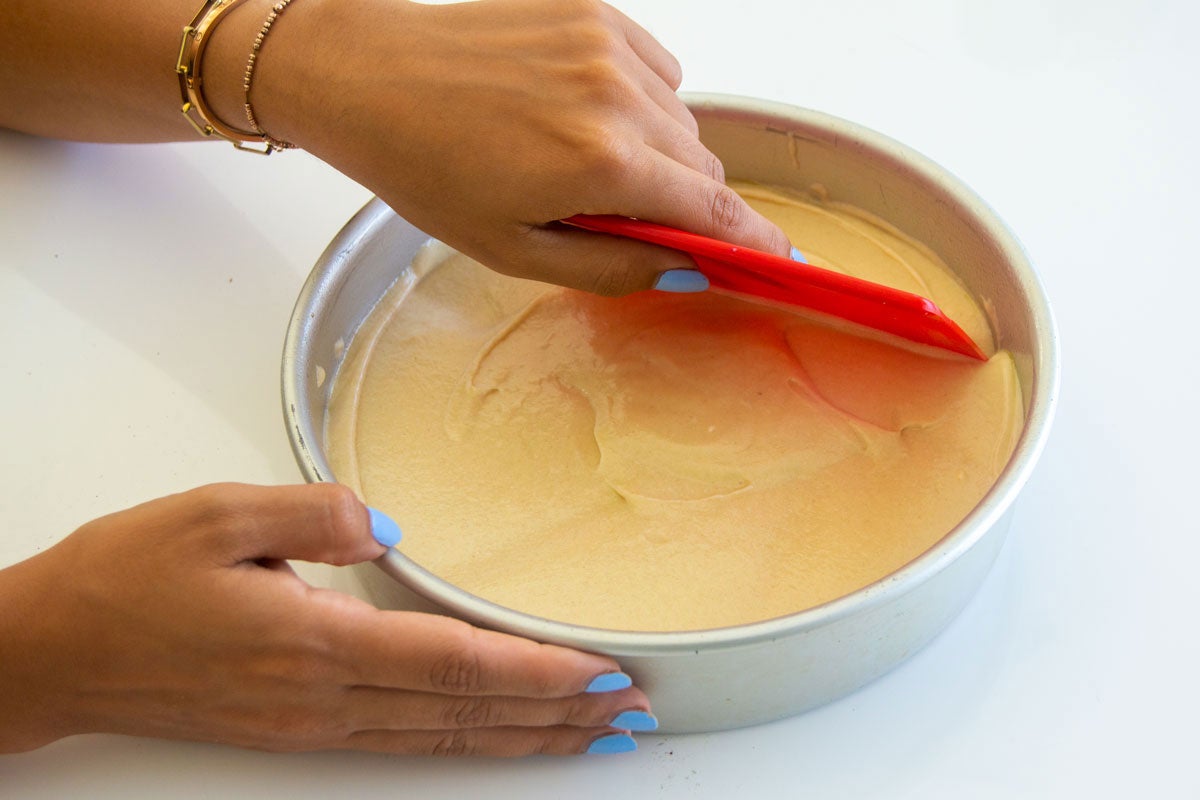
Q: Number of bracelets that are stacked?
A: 3